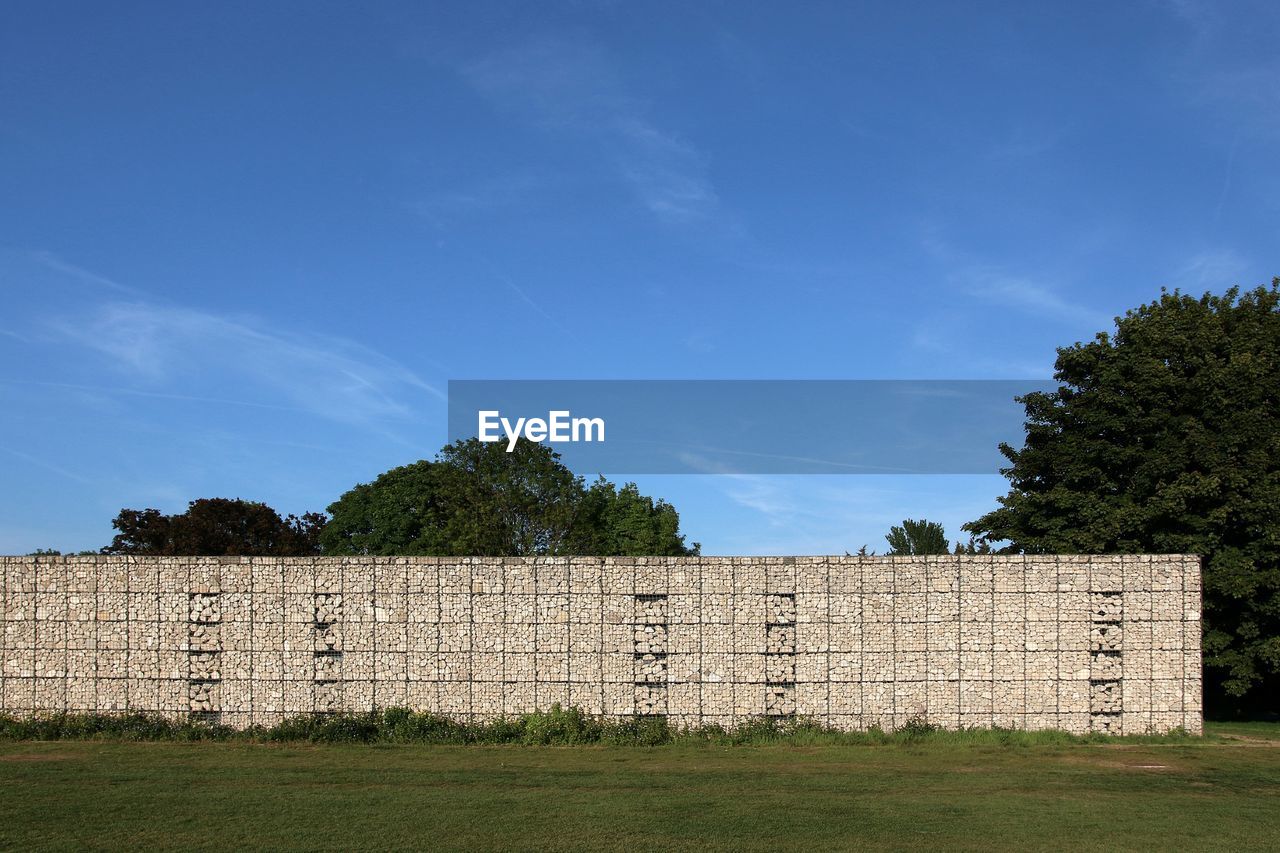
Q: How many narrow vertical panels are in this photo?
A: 5